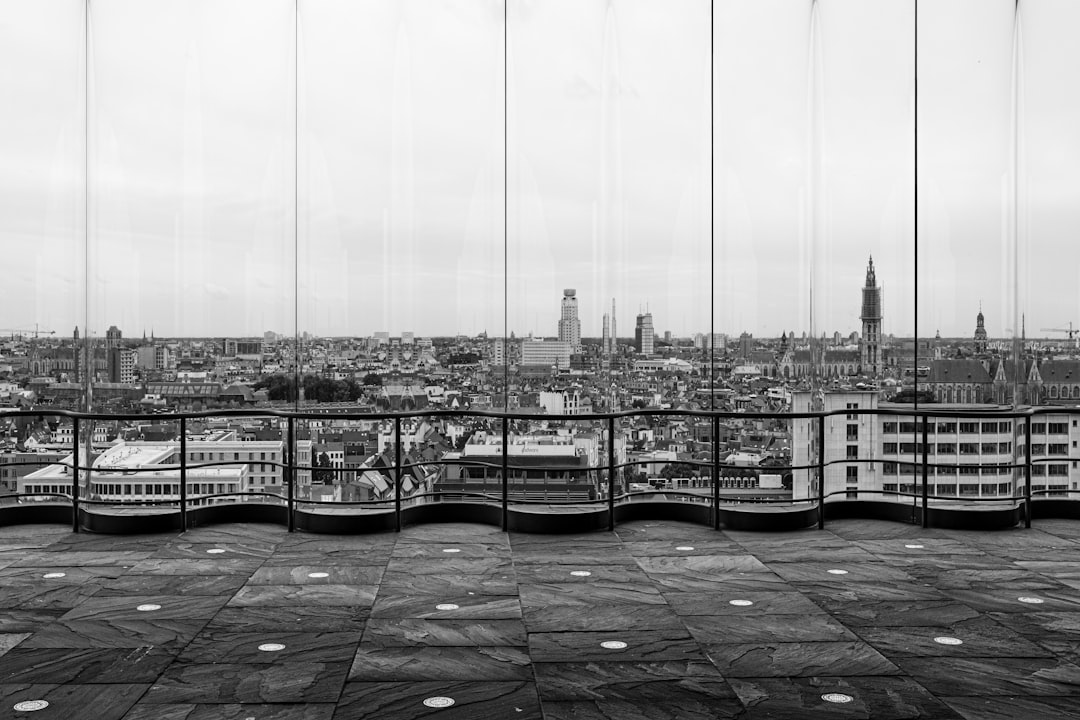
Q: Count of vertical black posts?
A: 10